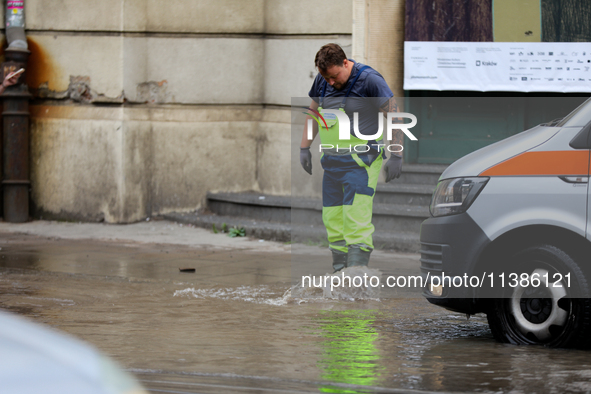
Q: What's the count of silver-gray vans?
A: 1